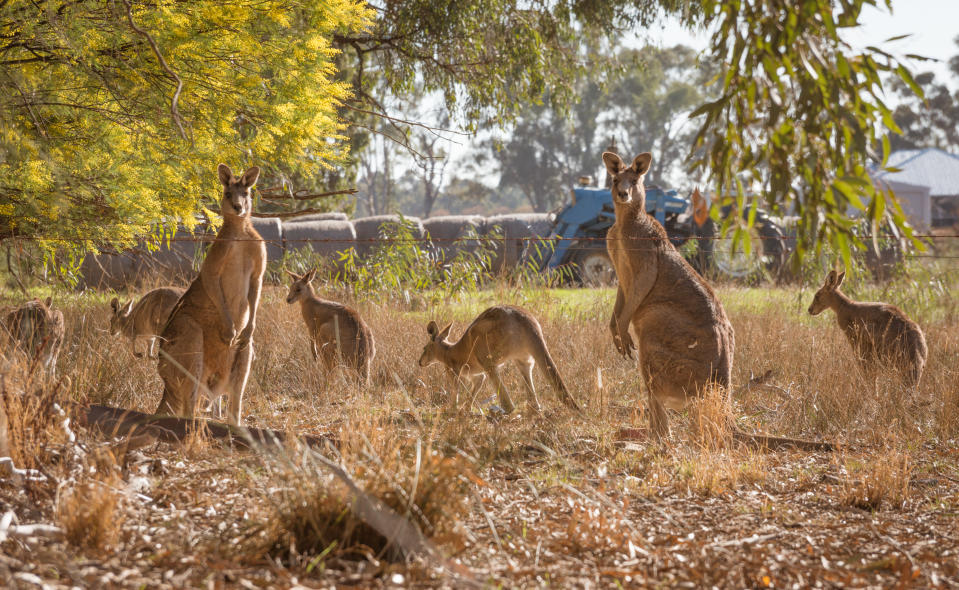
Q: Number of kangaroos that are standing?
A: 2